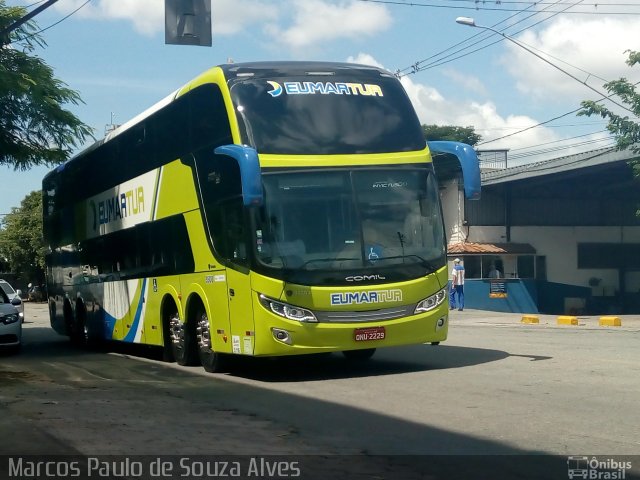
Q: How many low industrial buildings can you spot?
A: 1